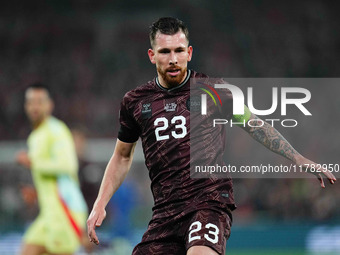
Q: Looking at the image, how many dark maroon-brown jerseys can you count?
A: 1